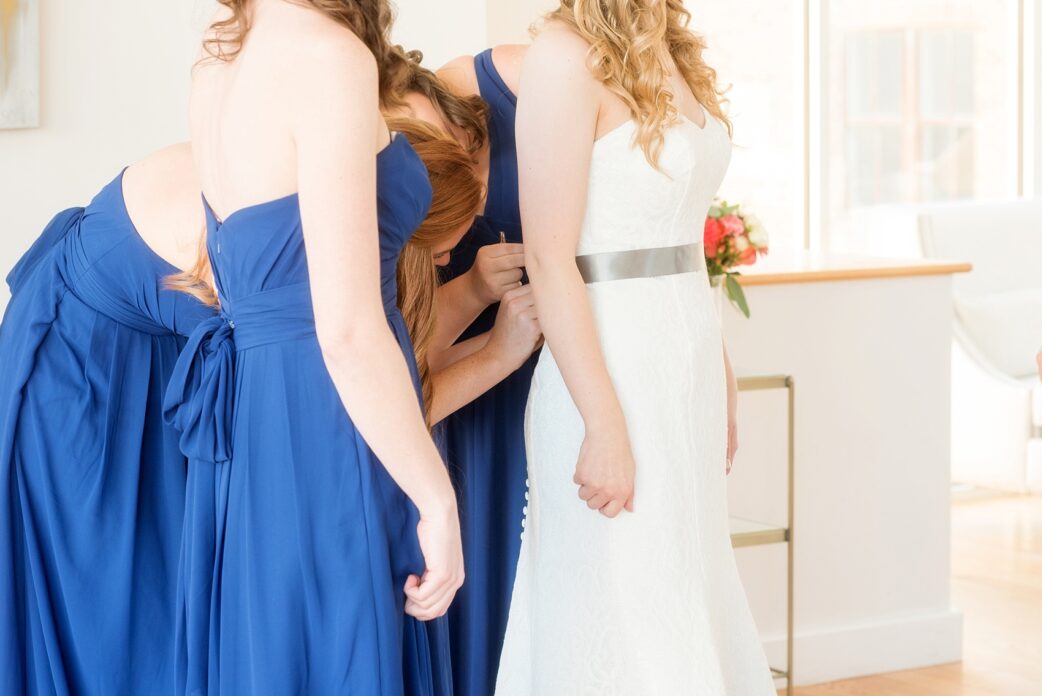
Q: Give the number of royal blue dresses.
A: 3